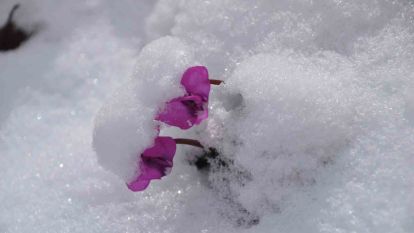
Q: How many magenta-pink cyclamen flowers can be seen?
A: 2